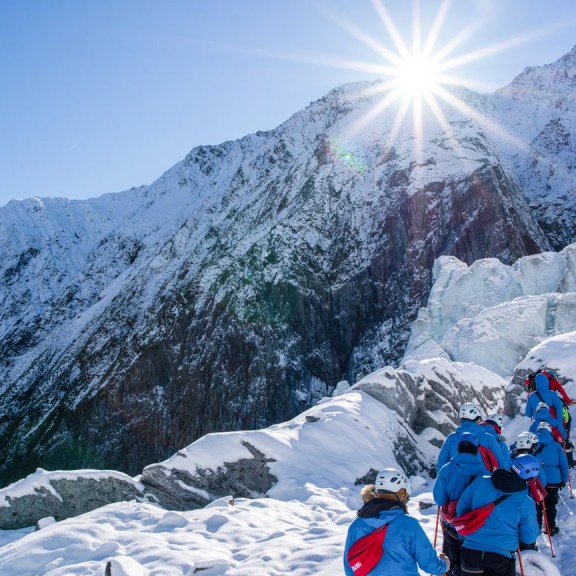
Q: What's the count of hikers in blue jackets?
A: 9